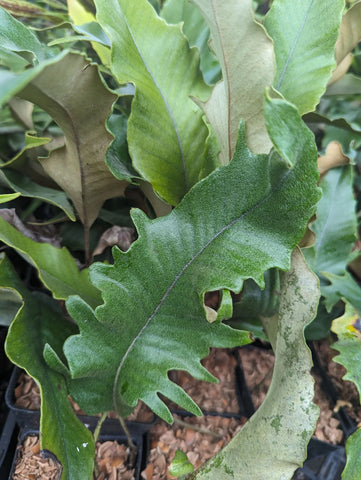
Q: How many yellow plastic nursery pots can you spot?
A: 0